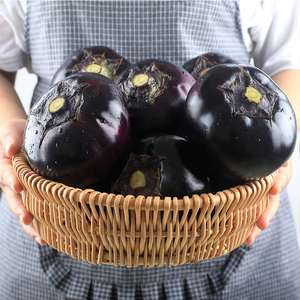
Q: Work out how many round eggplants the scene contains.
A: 6